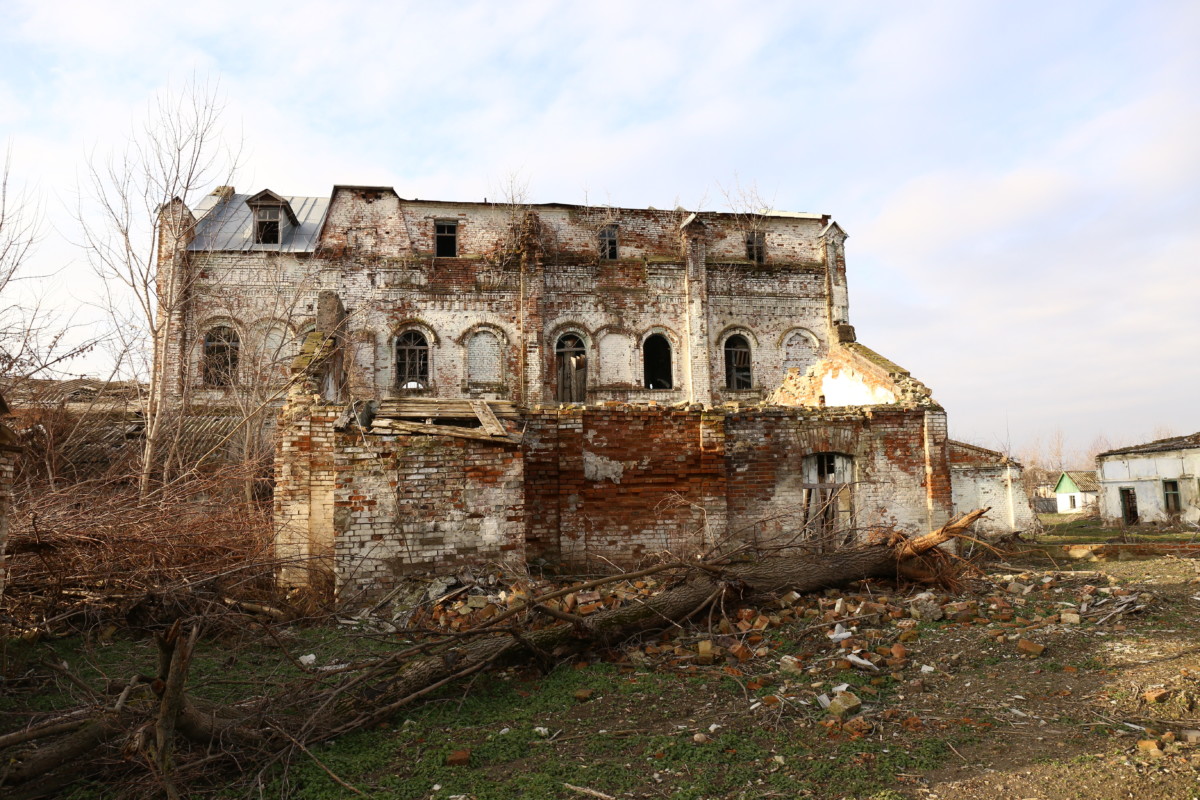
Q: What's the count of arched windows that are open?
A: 5